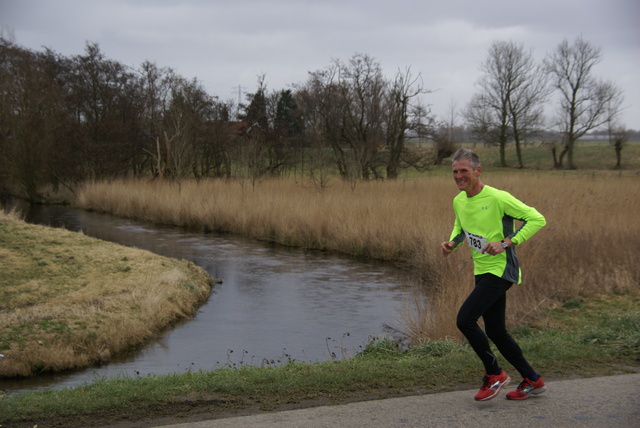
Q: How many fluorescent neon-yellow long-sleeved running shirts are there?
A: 1